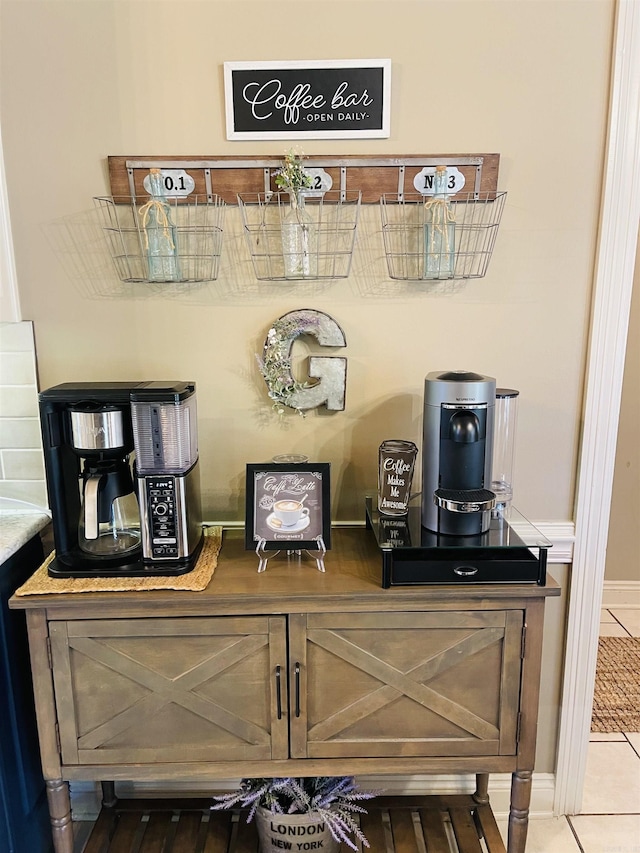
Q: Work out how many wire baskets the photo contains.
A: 3